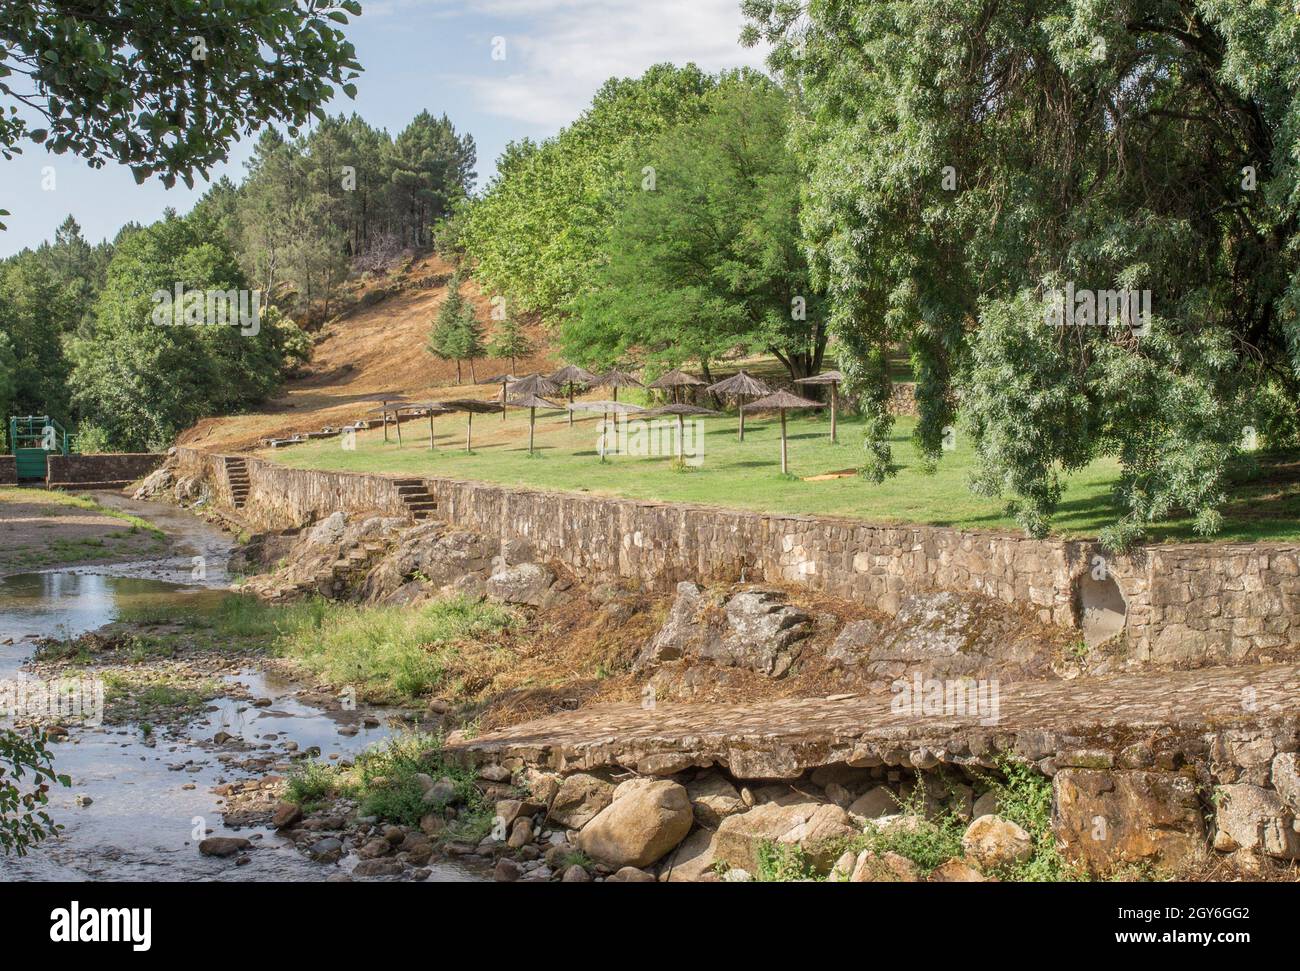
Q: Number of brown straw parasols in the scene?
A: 15